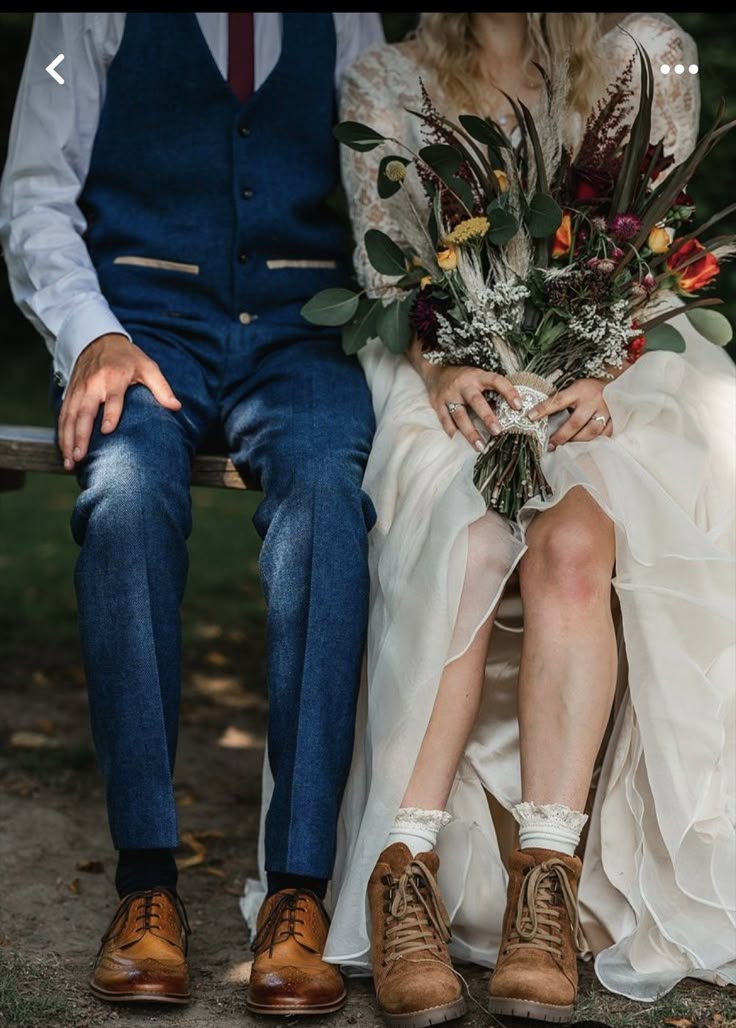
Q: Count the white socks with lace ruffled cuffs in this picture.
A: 2